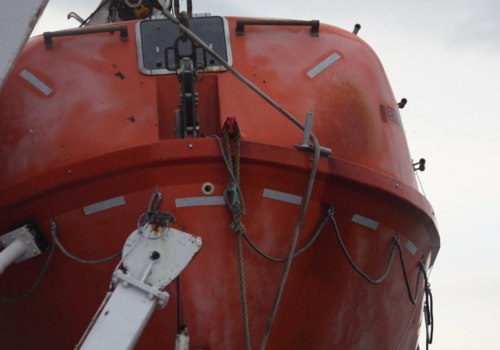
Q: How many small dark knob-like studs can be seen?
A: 3